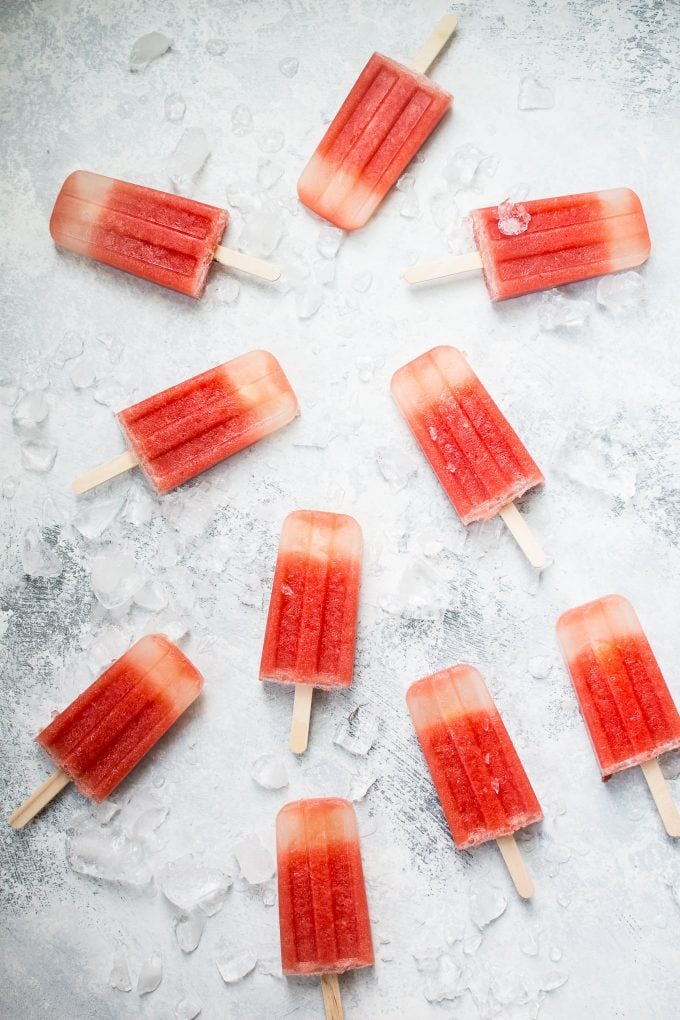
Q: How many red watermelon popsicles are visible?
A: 10